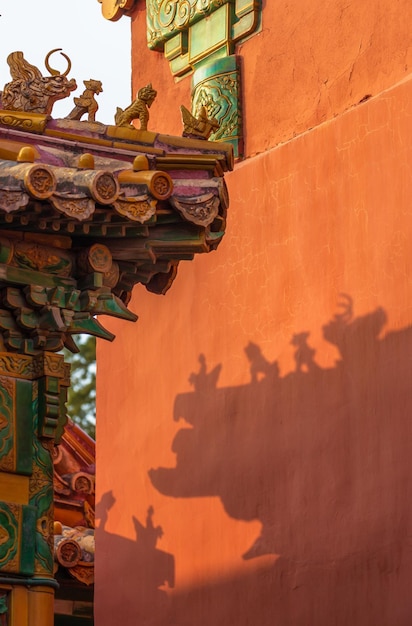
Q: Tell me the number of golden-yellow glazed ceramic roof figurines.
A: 4